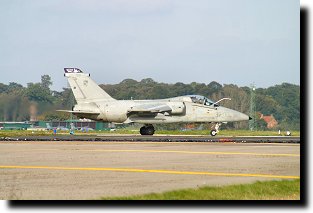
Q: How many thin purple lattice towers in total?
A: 0